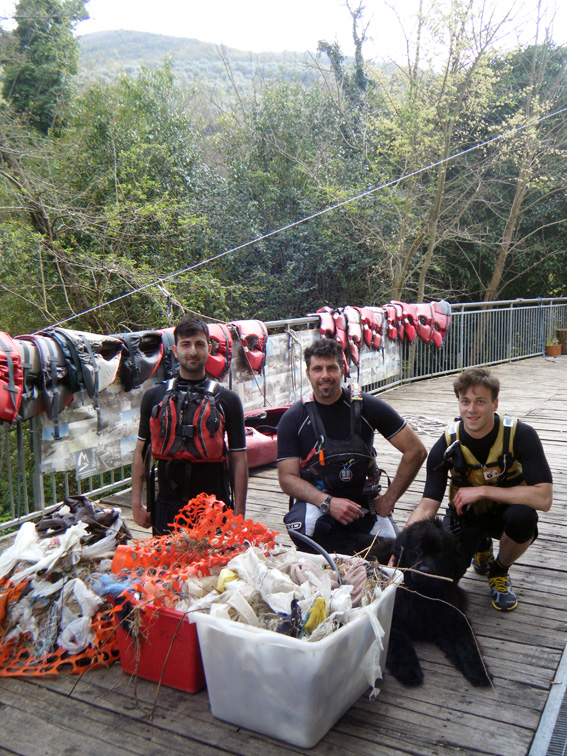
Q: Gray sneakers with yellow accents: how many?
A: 2